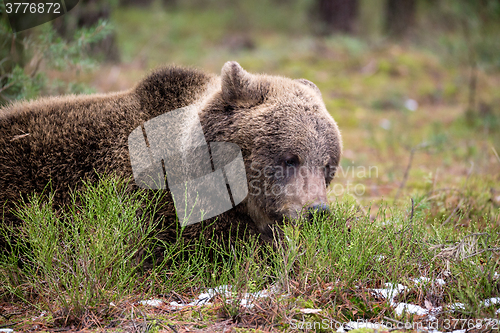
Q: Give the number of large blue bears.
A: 0